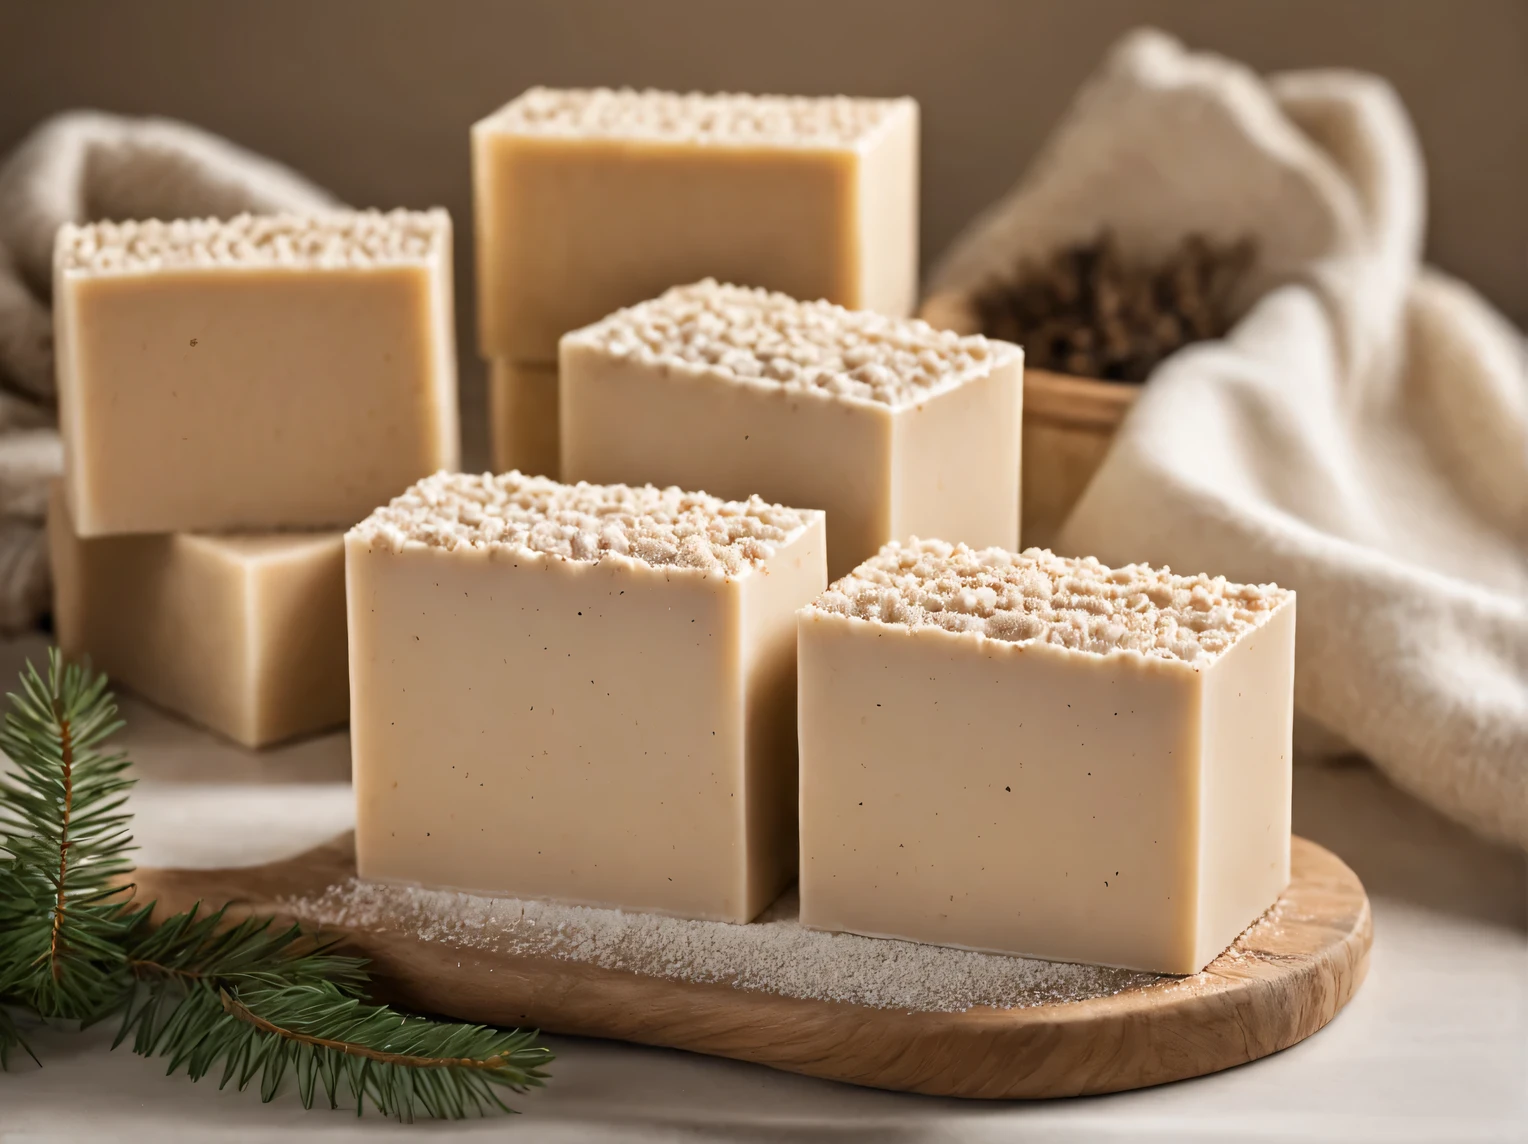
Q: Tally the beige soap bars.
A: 7